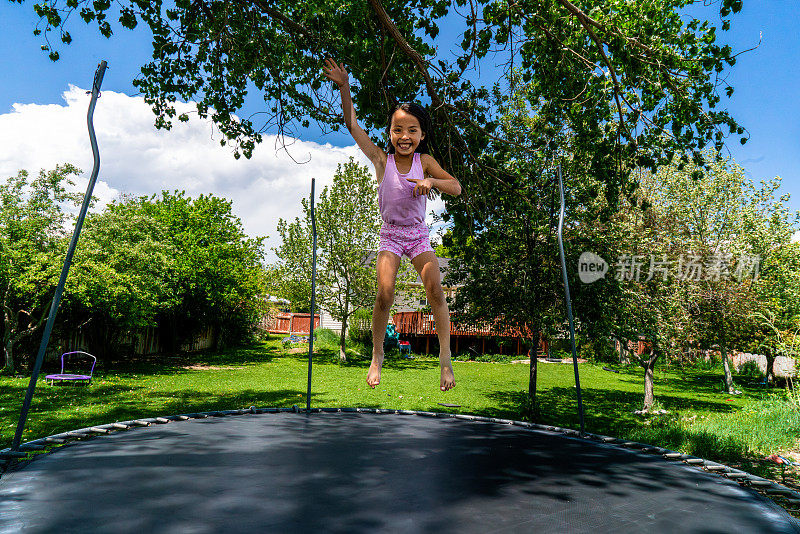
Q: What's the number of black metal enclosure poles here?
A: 3